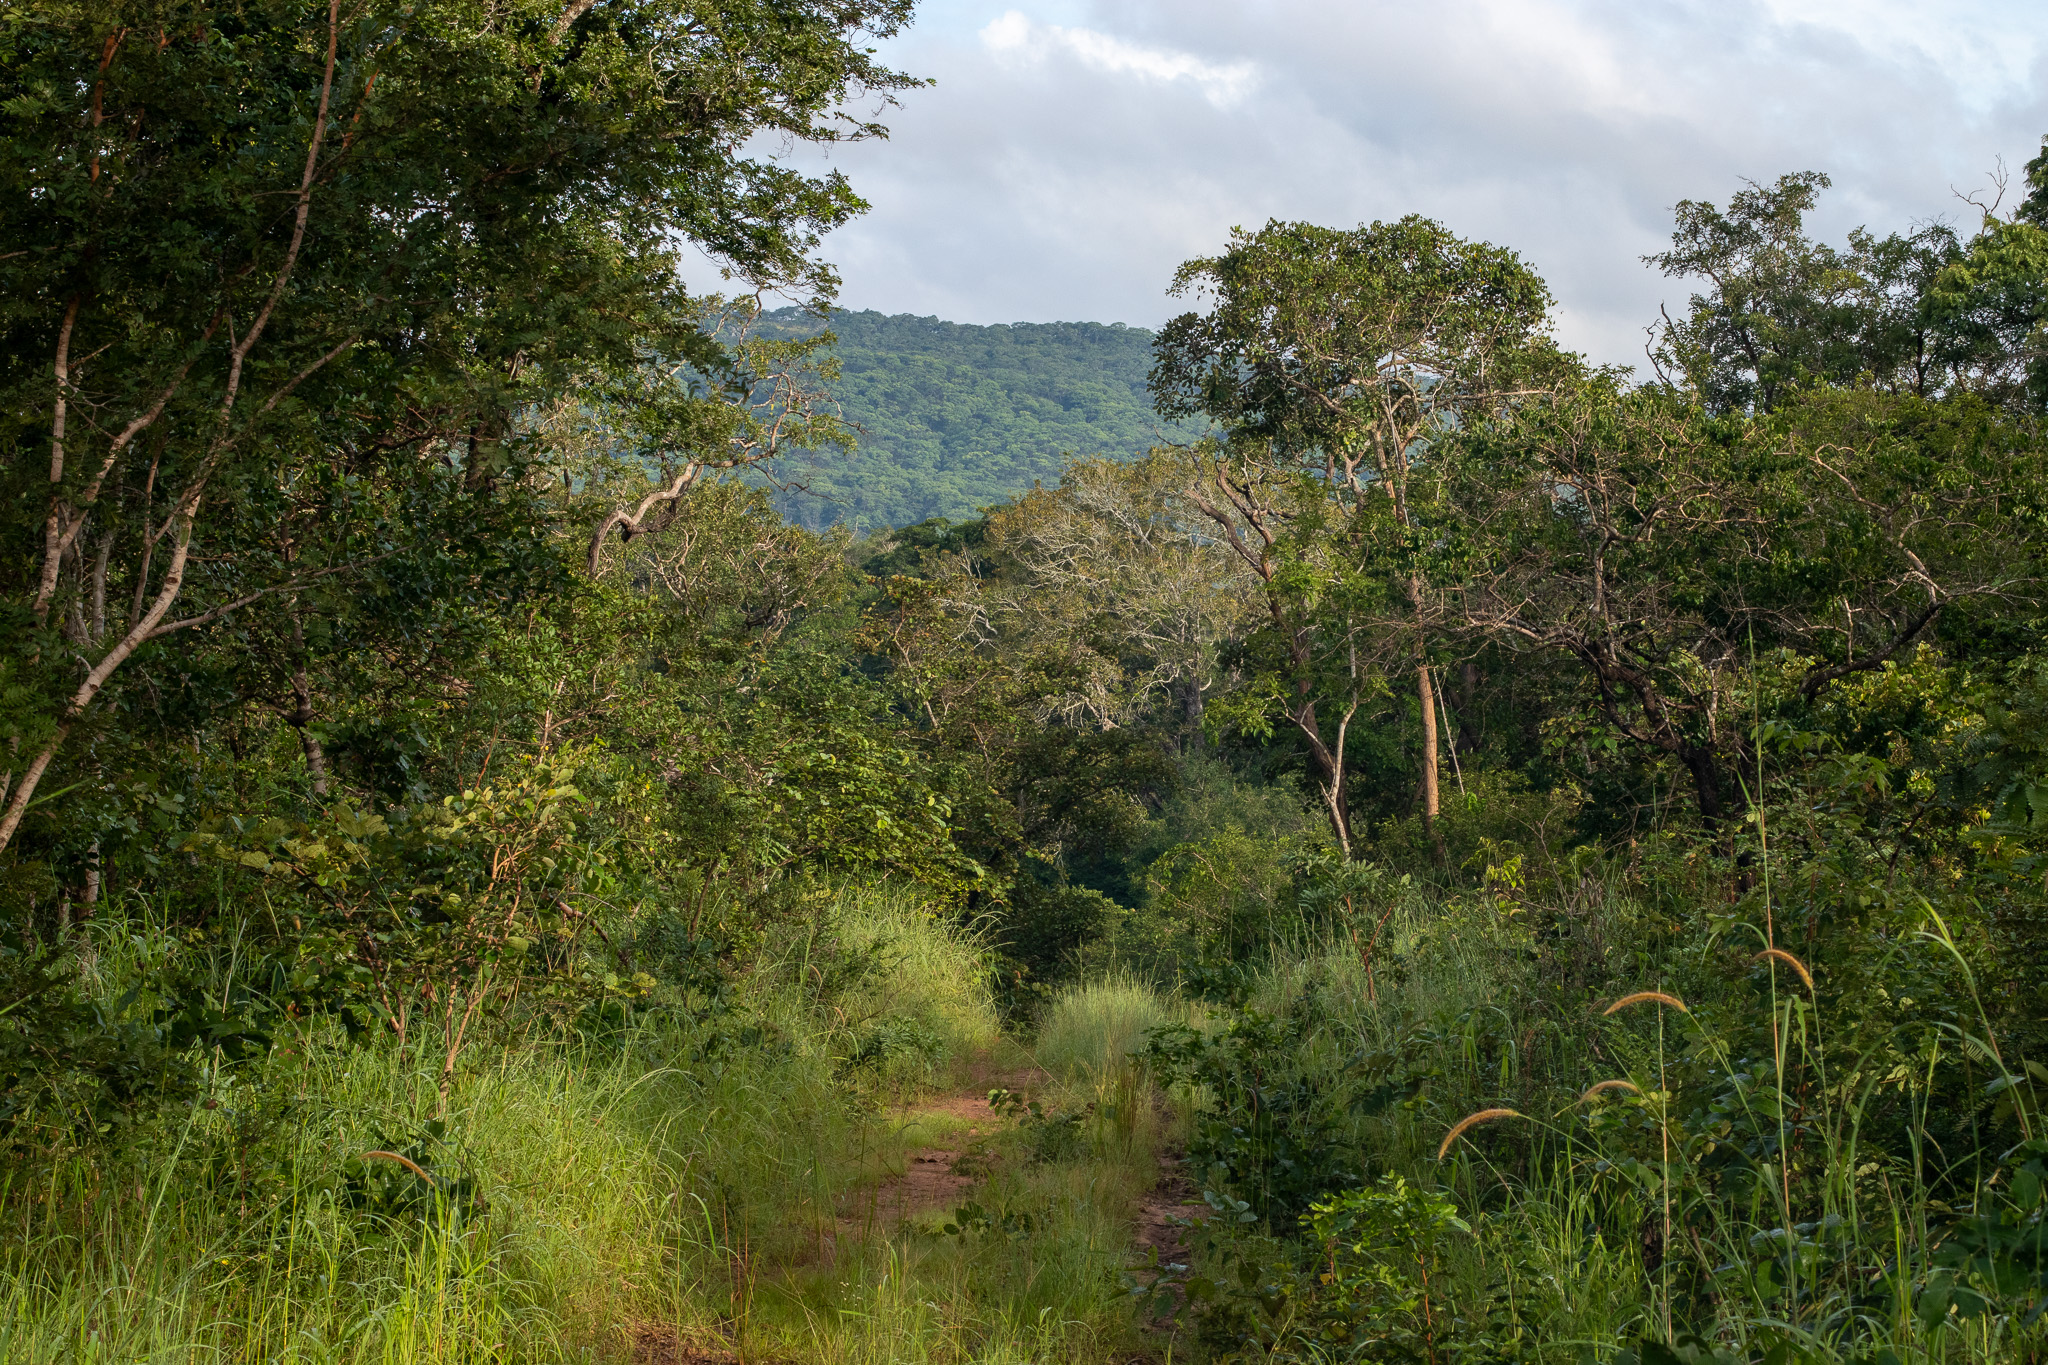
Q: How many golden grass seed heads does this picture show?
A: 5